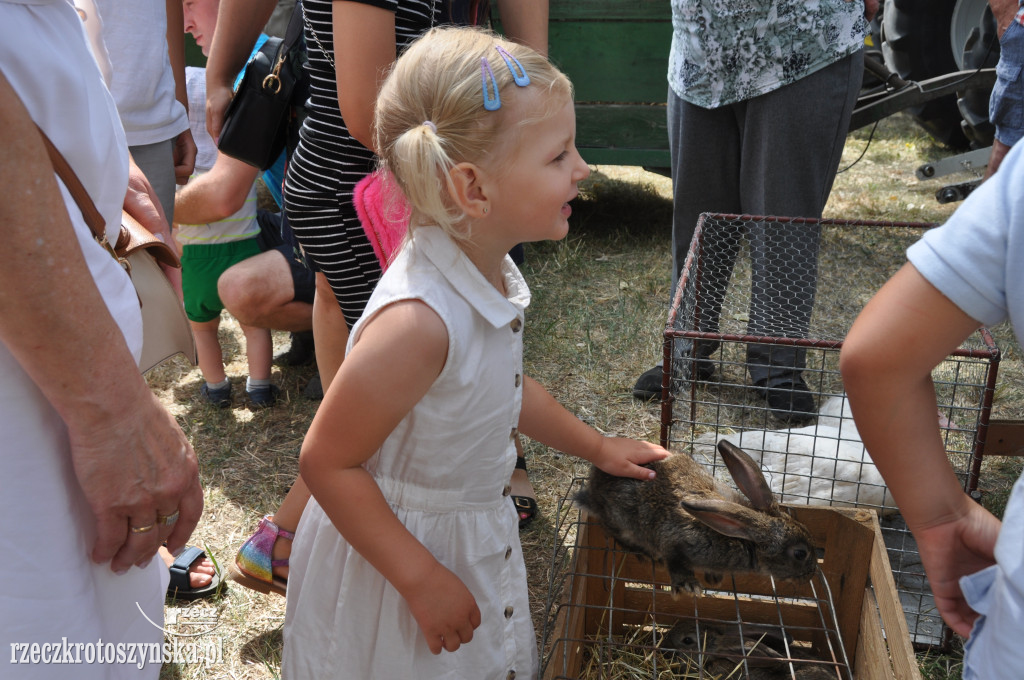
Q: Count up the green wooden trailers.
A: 1